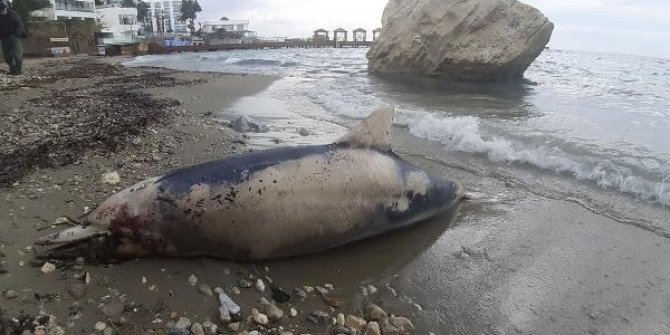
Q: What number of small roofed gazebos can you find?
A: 4